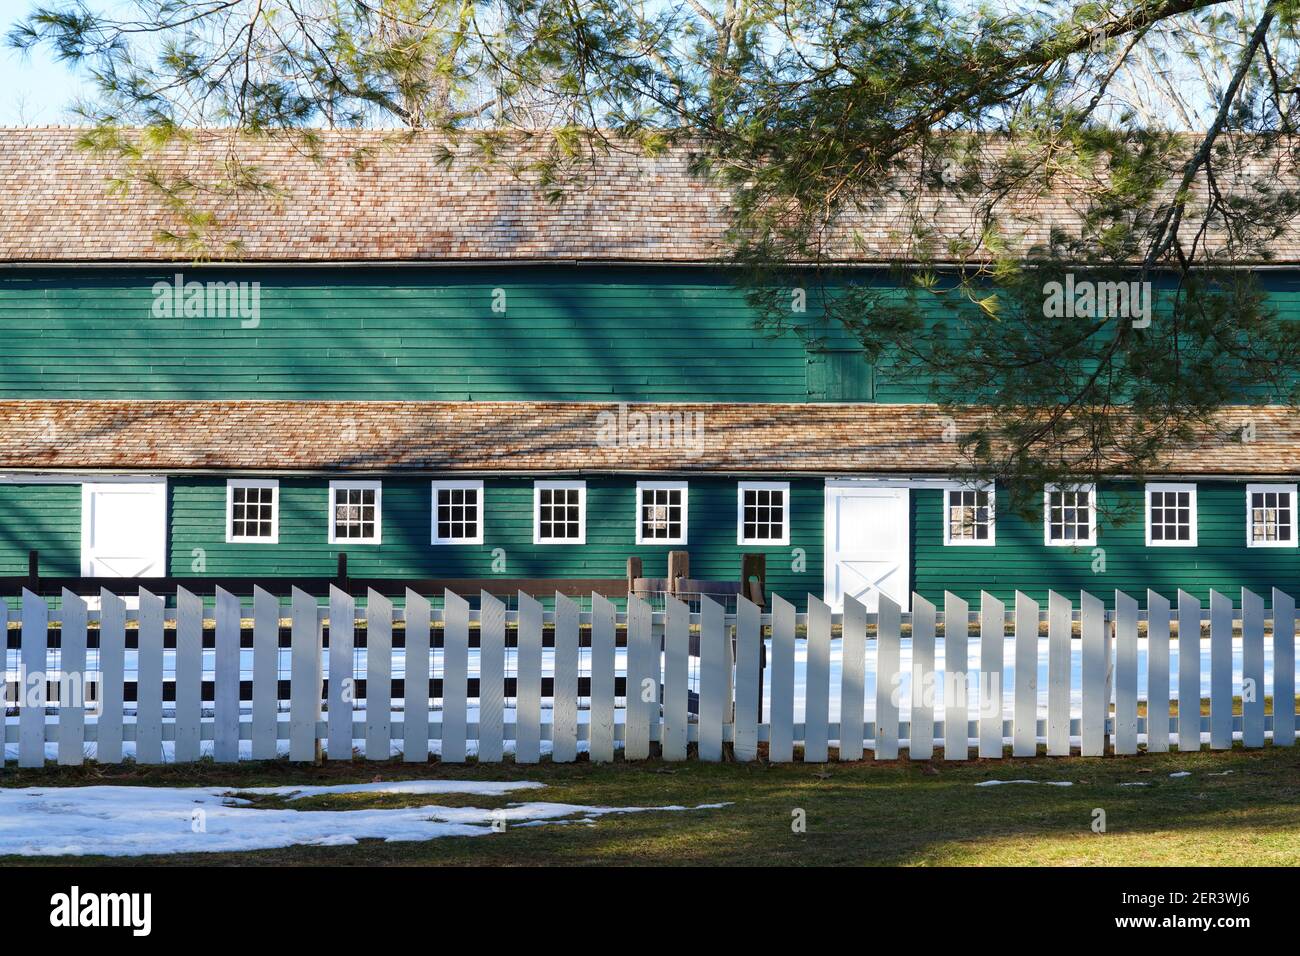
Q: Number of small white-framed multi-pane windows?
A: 10